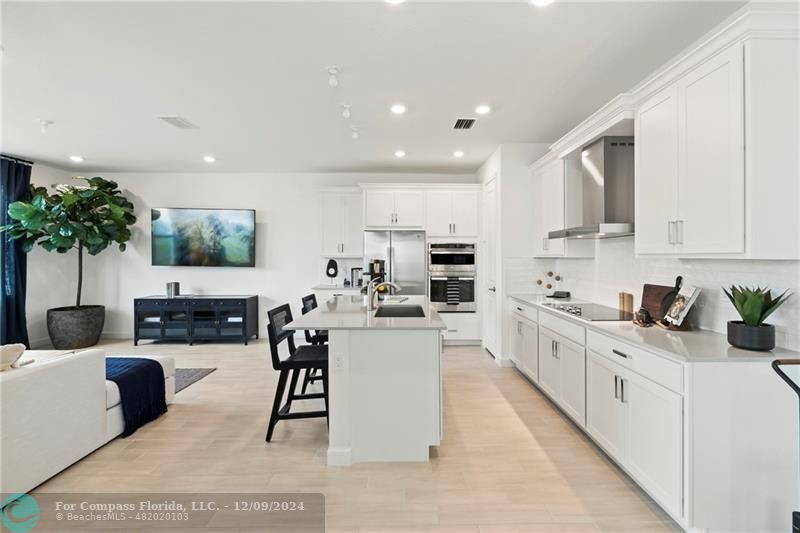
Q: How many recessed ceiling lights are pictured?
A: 8